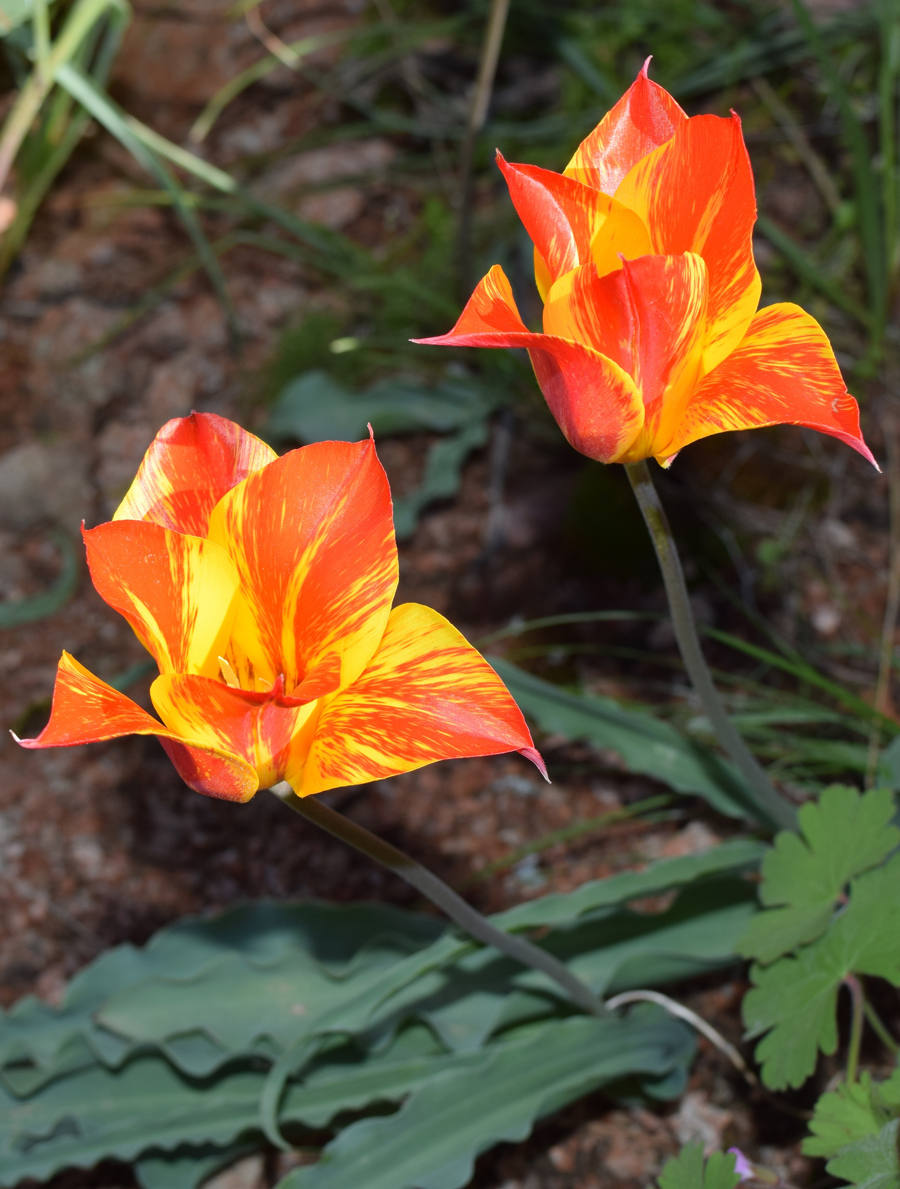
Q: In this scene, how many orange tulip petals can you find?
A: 12